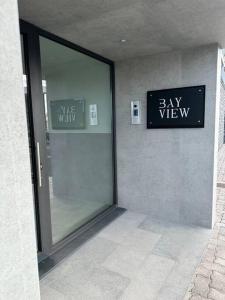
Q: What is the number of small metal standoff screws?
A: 4